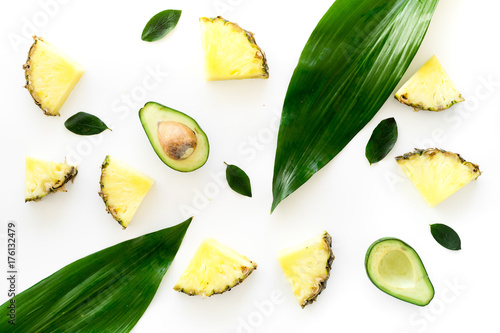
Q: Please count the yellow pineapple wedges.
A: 8